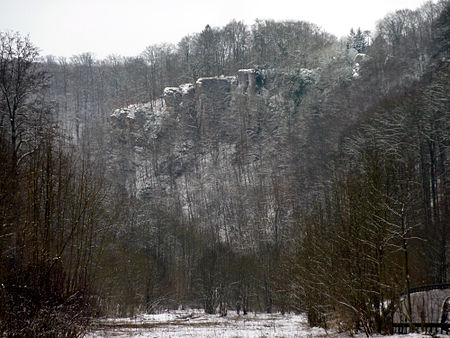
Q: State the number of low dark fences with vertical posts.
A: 1